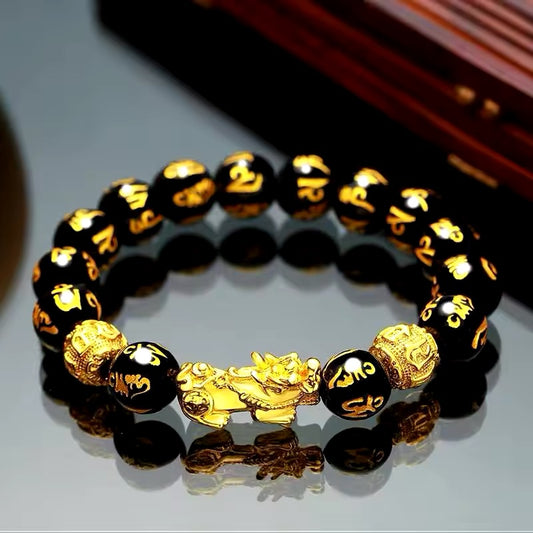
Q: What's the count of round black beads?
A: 14